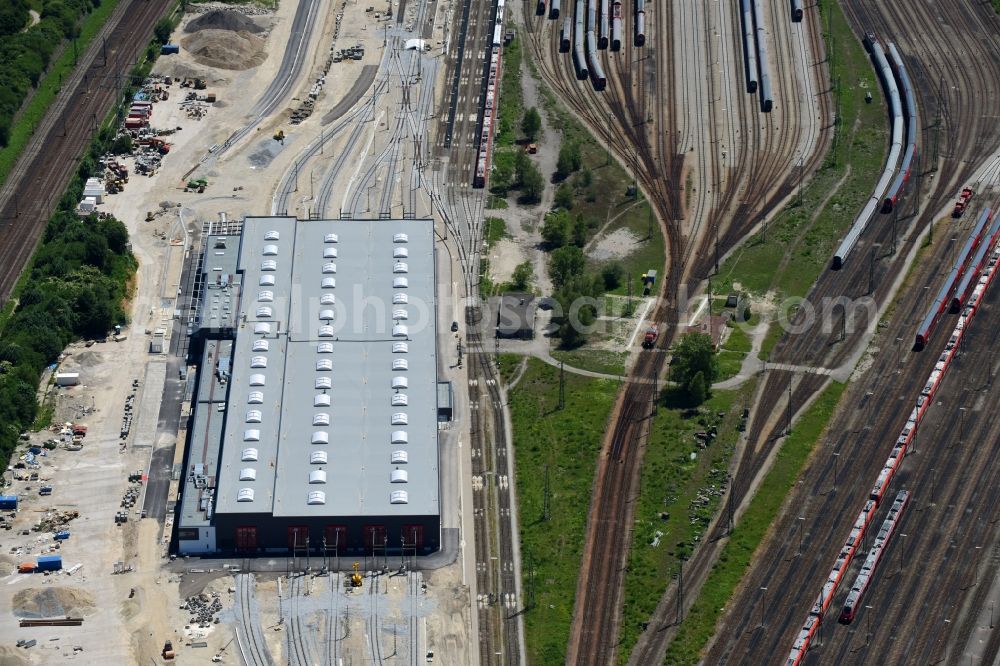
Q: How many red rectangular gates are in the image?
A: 5